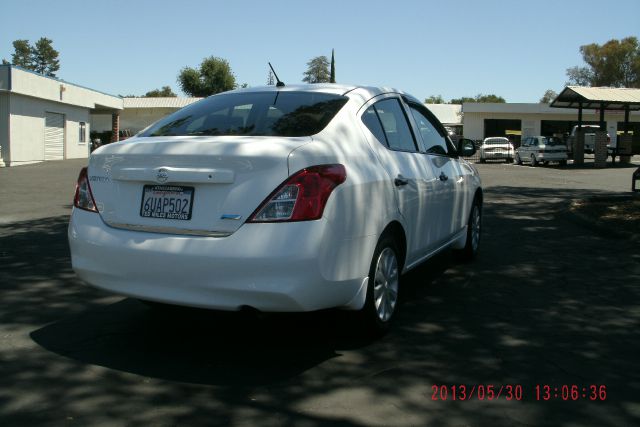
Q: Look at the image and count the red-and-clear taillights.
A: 2